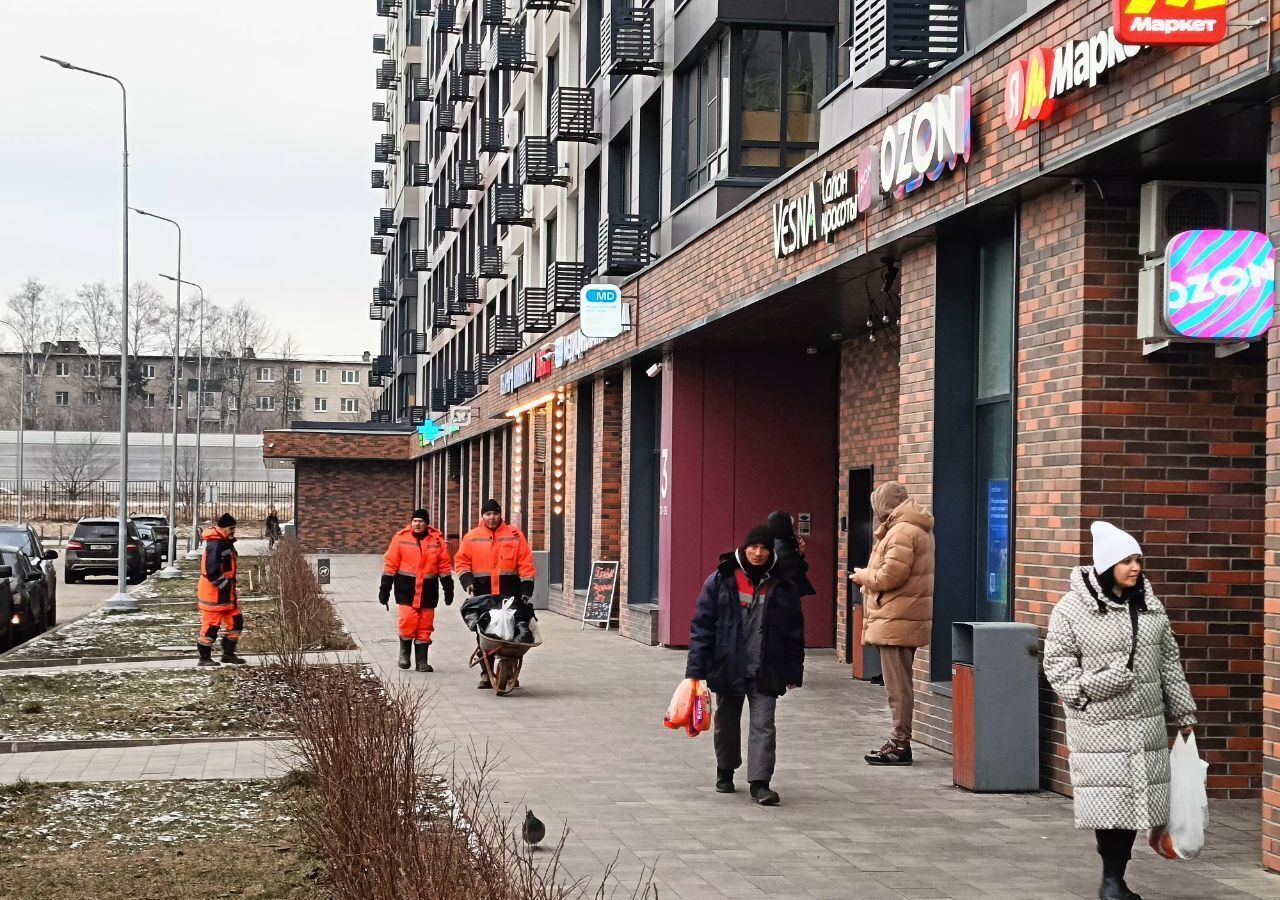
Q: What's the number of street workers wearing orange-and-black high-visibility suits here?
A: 3